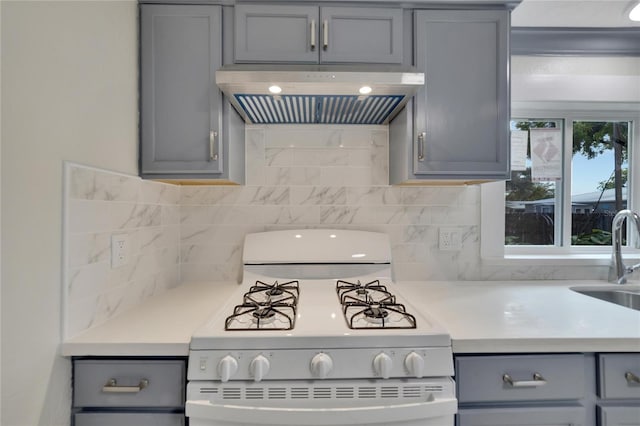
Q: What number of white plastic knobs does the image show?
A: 5